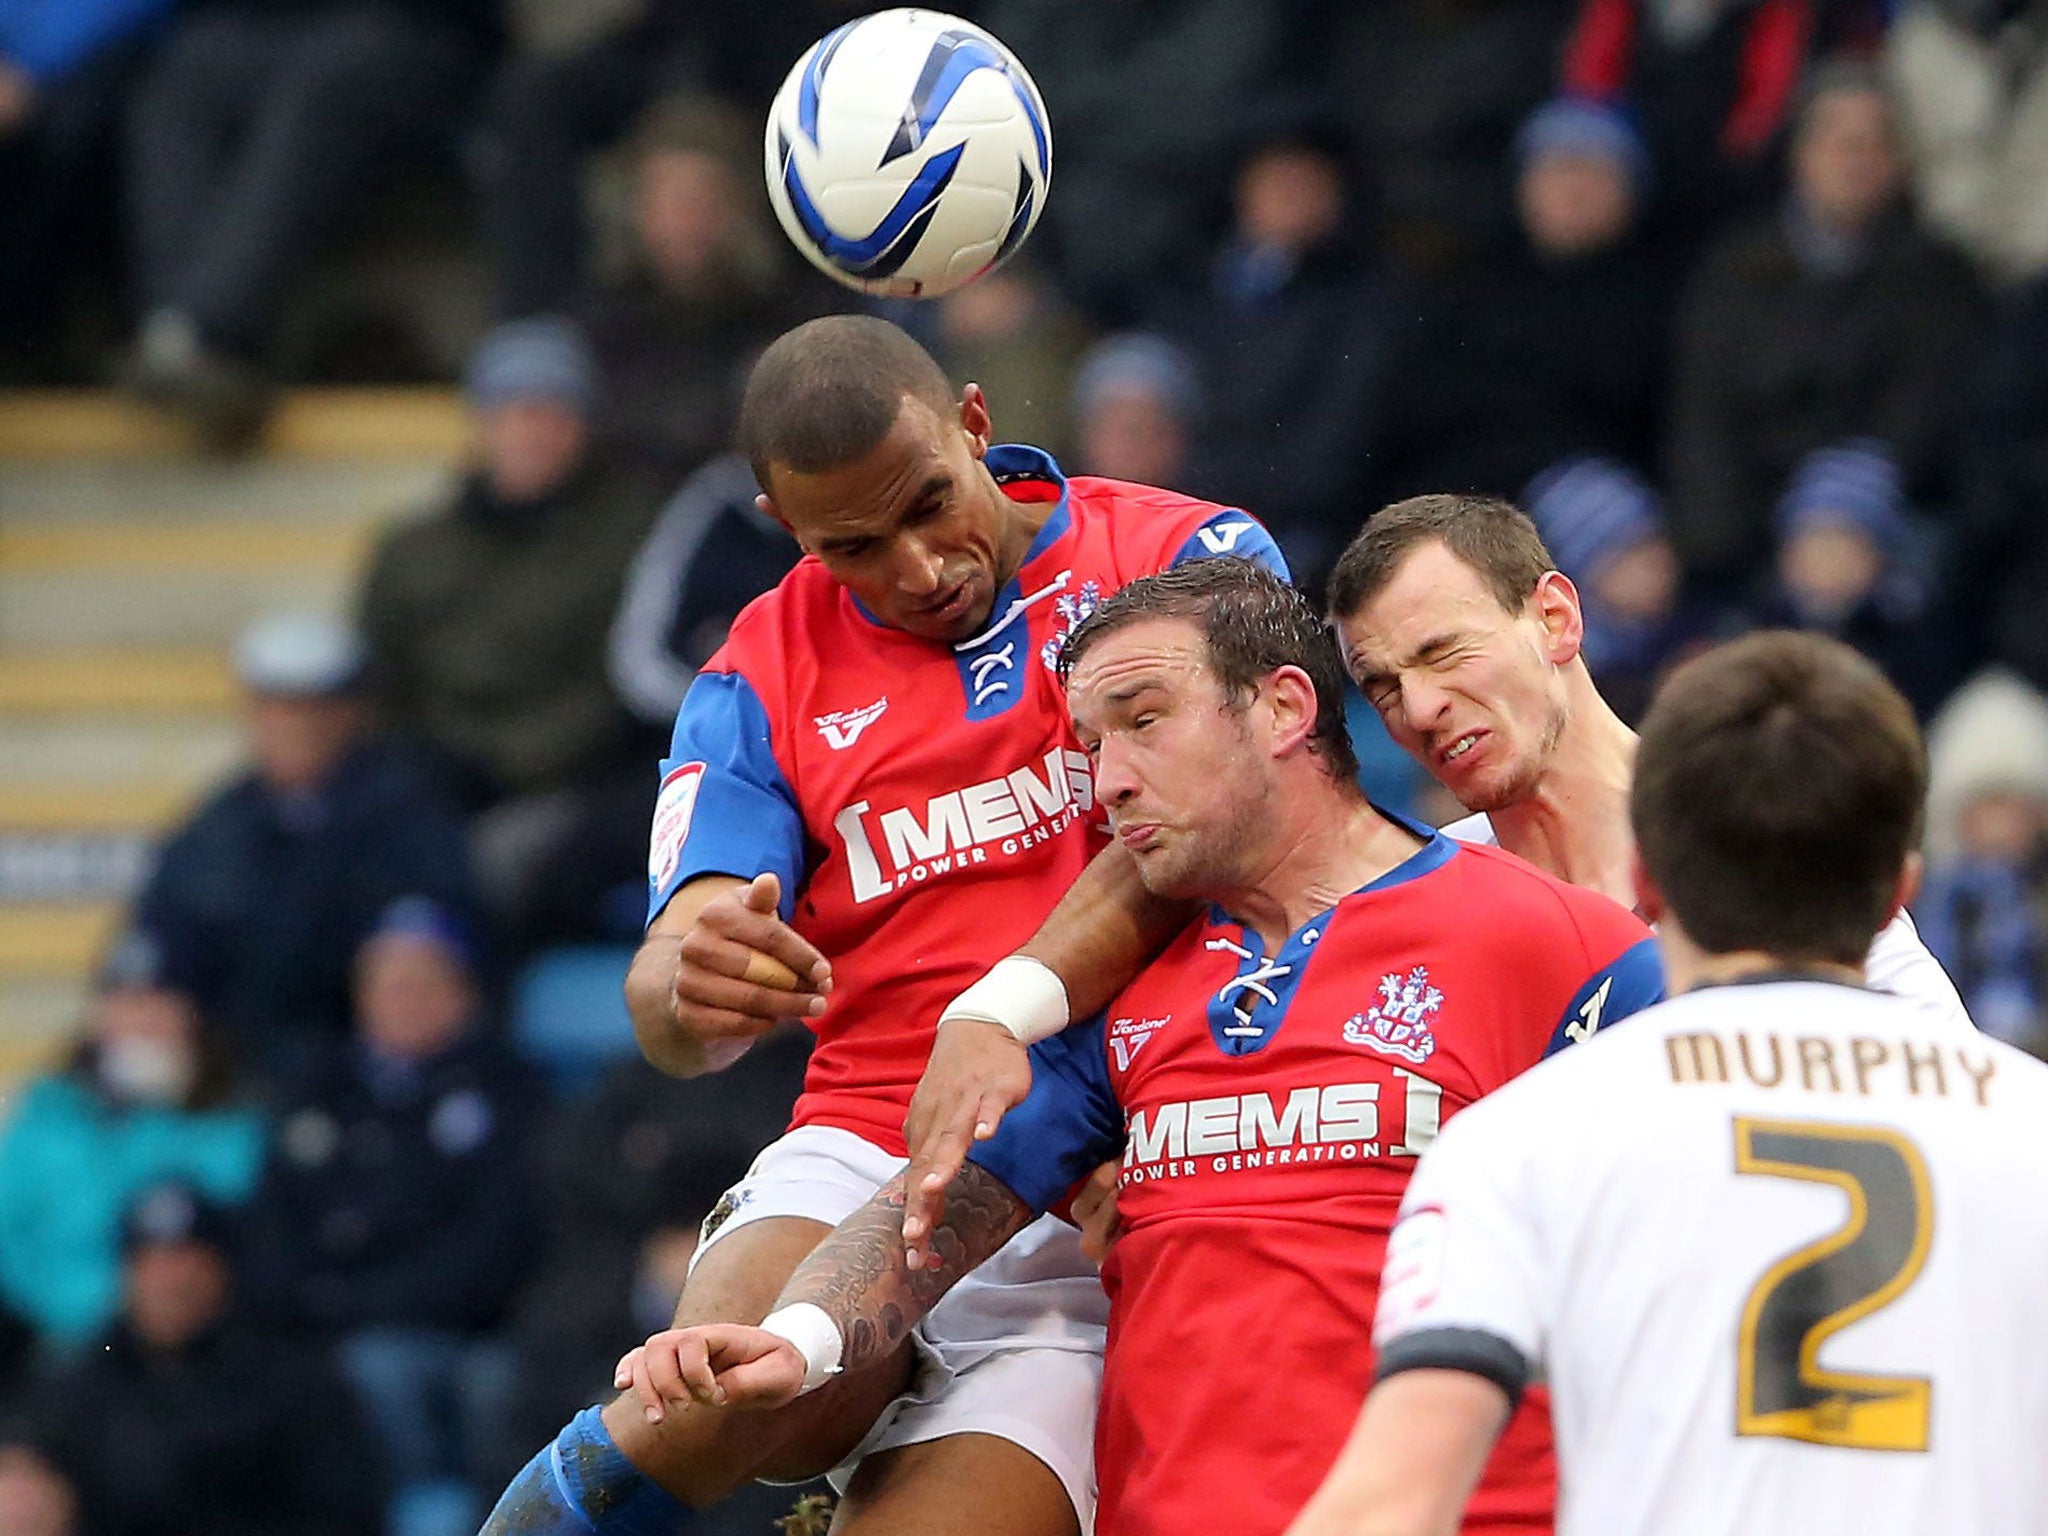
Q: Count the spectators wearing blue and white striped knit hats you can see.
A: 2